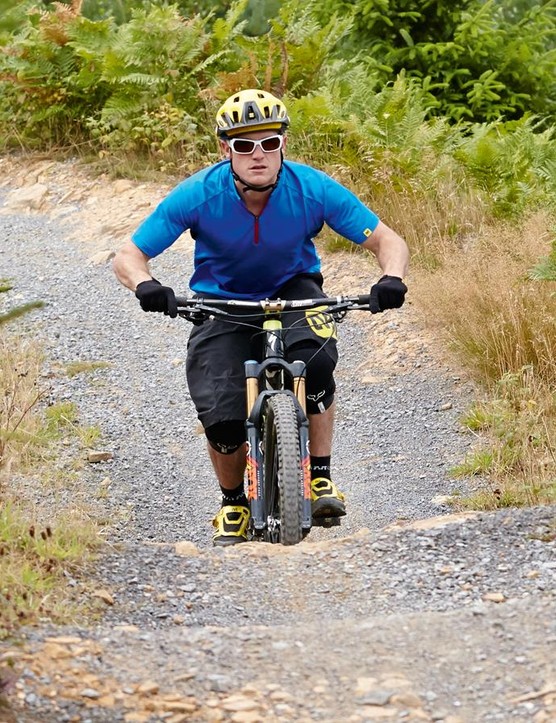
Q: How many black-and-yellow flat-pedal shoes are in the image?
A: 2